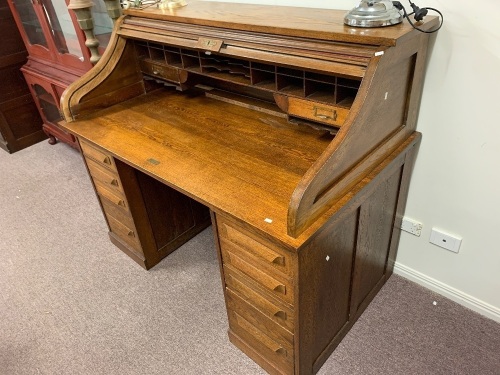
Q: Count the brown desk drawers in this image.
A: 10